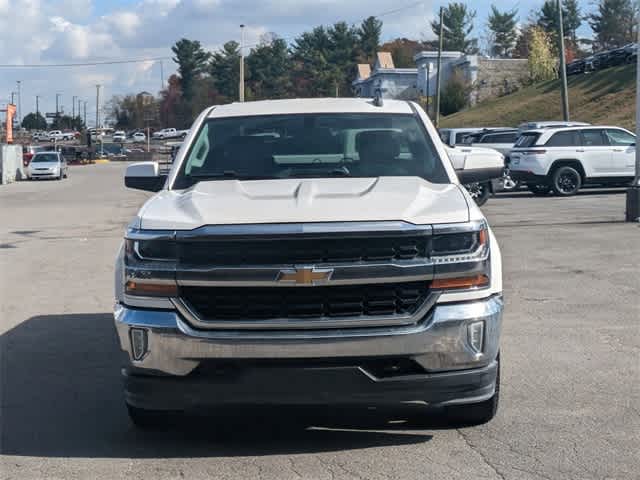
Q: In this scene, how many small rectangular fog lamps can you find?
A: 2